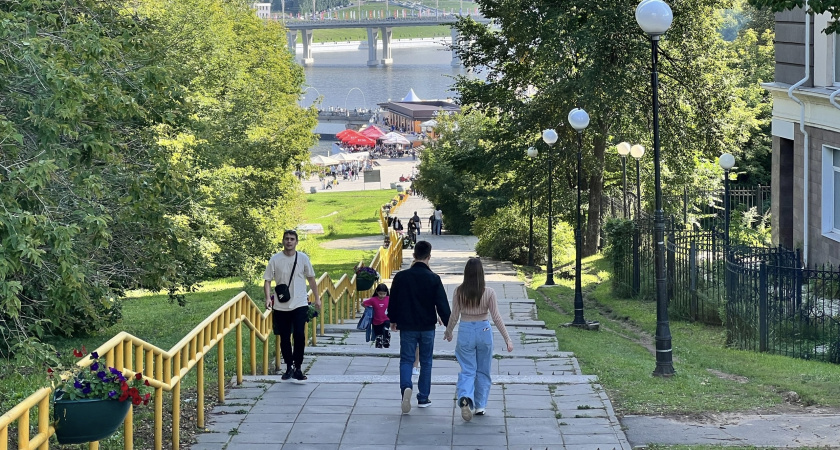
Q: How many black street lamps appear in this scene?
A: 7